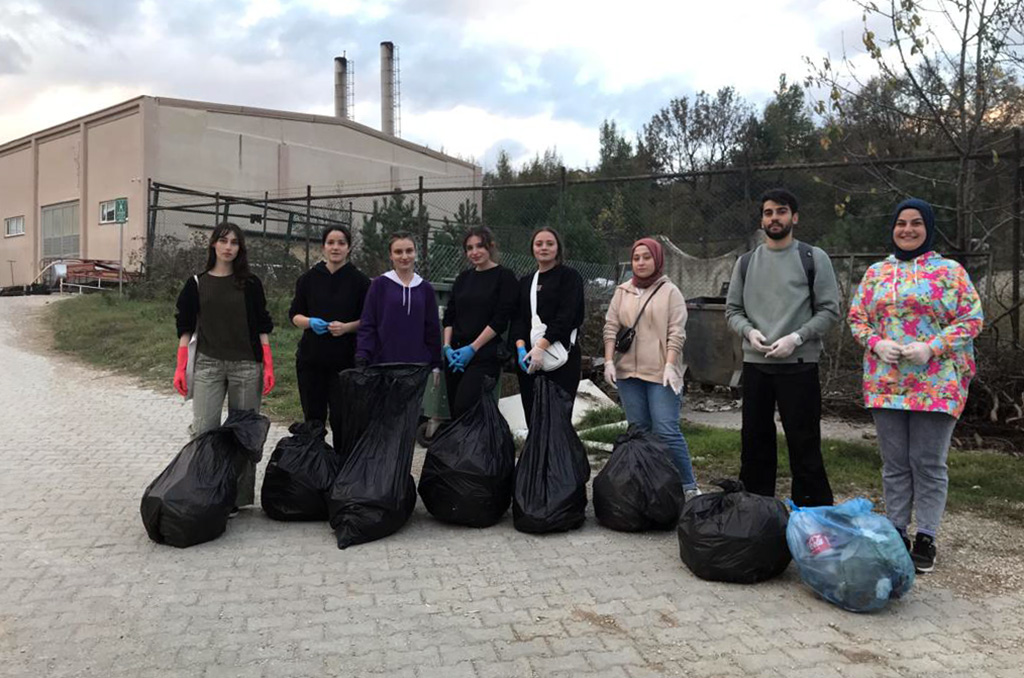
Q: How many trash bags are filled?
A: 8